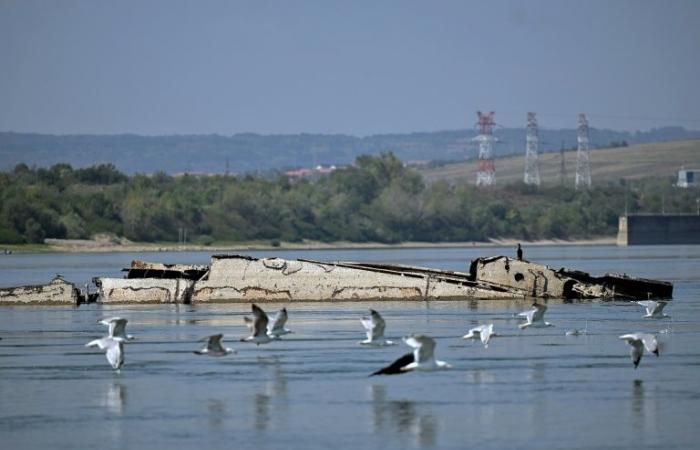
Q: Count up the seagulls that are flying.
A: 11